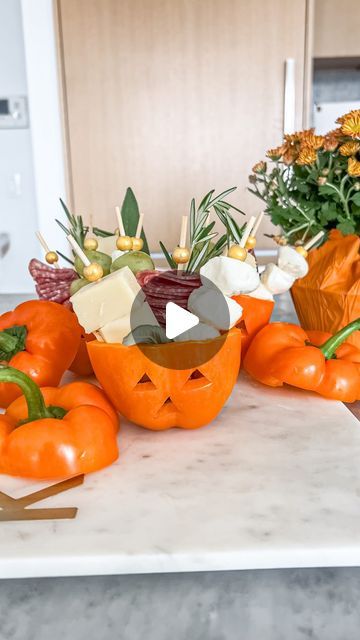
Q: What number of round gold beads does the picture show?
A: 9